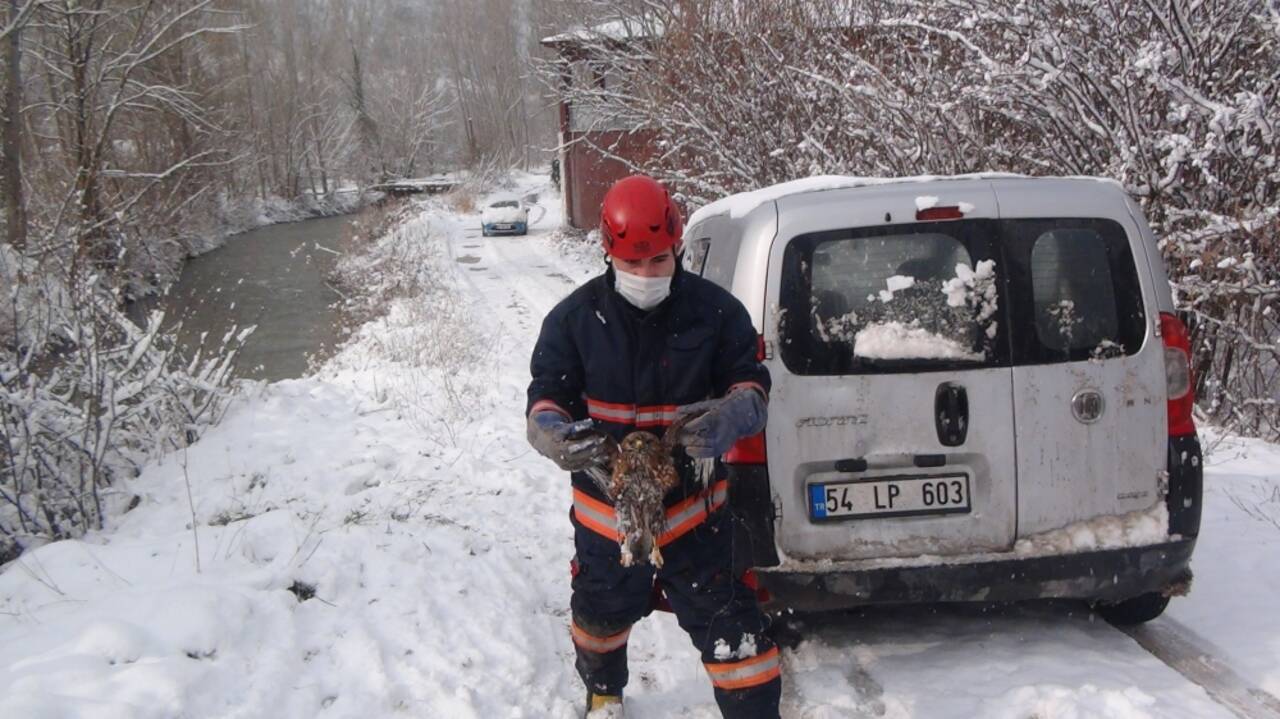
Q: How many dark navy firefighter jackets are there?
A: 1